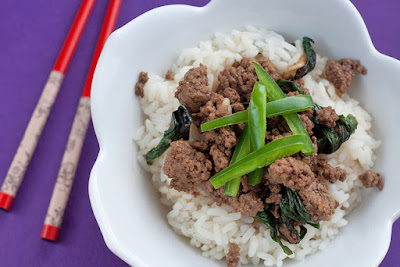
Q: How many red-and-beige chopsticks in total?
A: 2